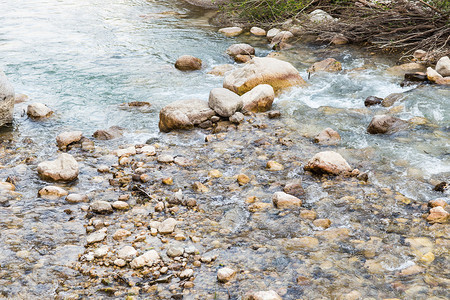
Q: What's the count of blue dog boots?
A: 0